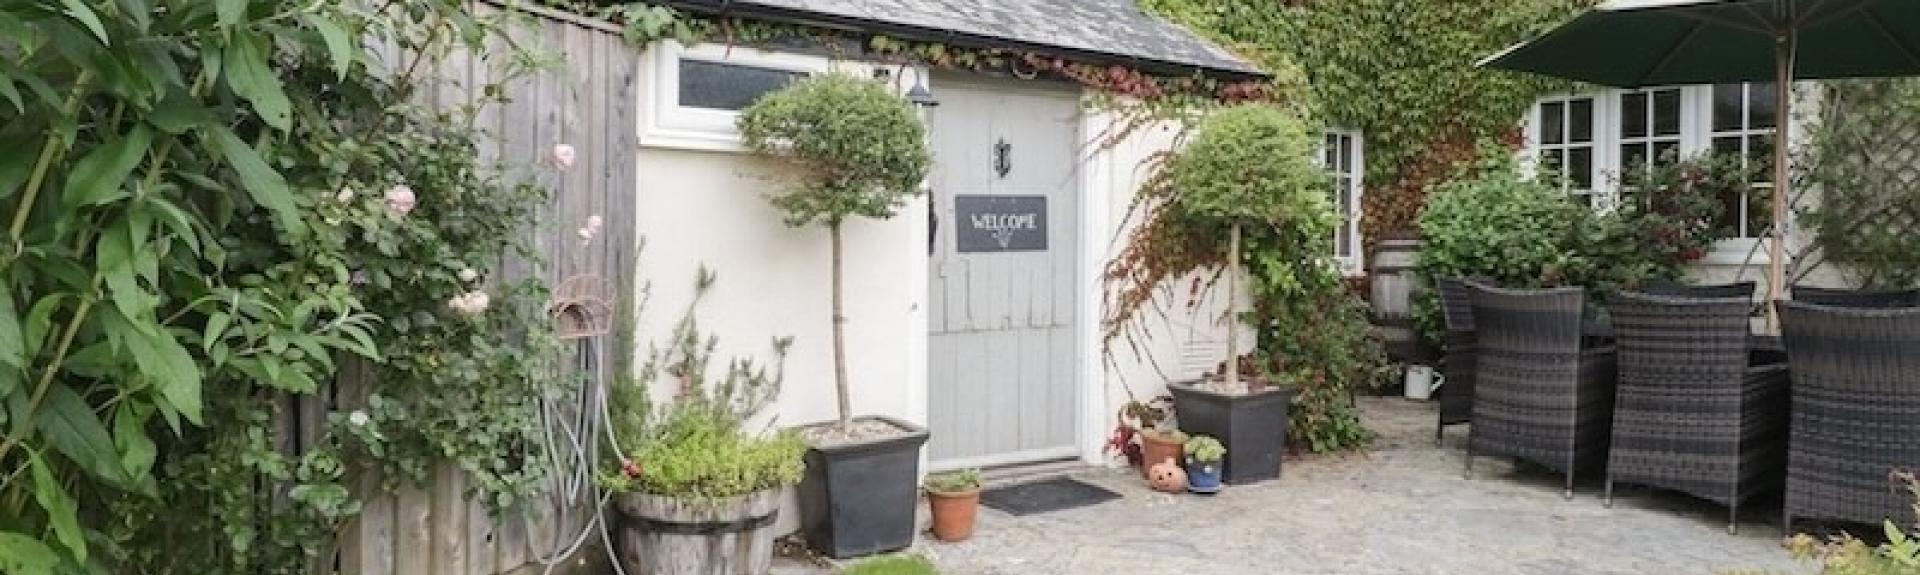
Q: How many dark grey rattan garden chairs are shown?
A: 6